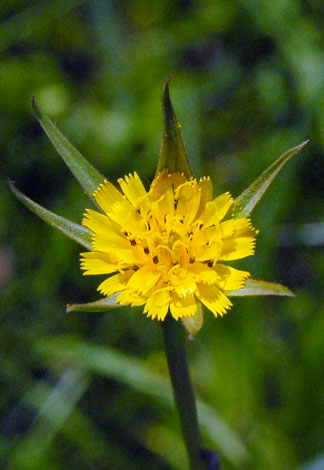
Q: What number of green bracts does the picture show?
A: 7